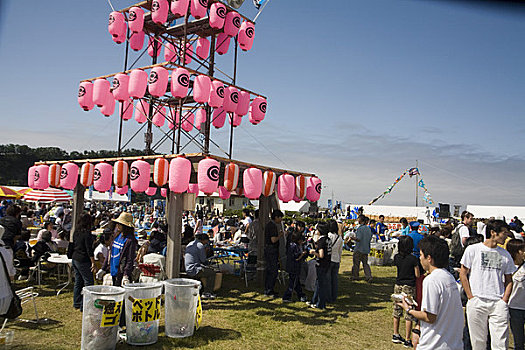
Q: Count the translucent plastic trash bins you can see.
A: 3